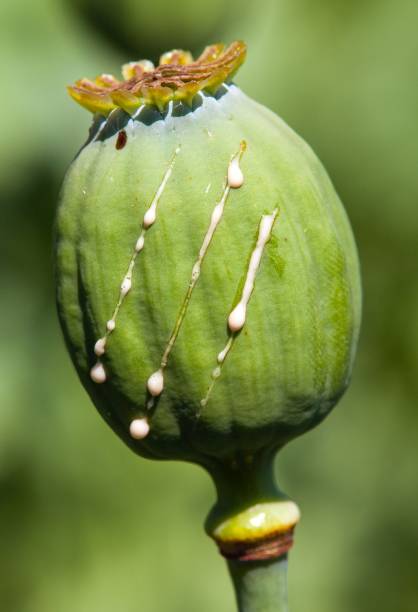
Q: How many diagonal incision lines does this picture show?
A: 3